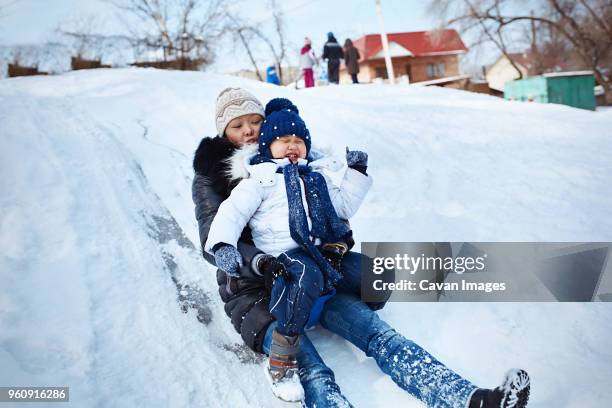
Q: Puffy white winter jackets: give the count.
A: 1